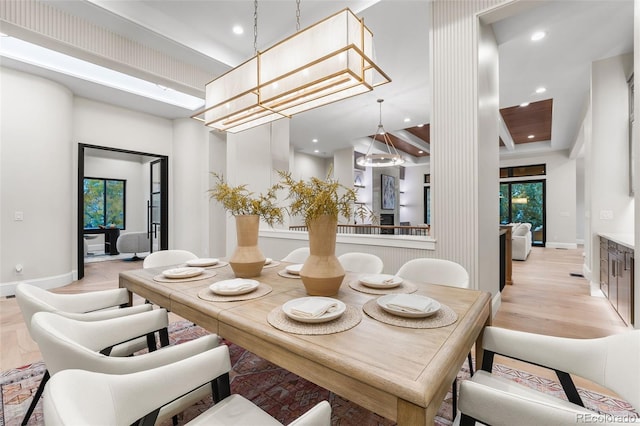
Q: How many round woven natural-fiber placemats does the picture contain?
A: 8